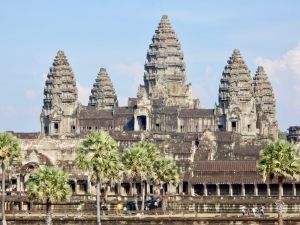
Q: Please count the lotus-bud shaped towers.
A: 5